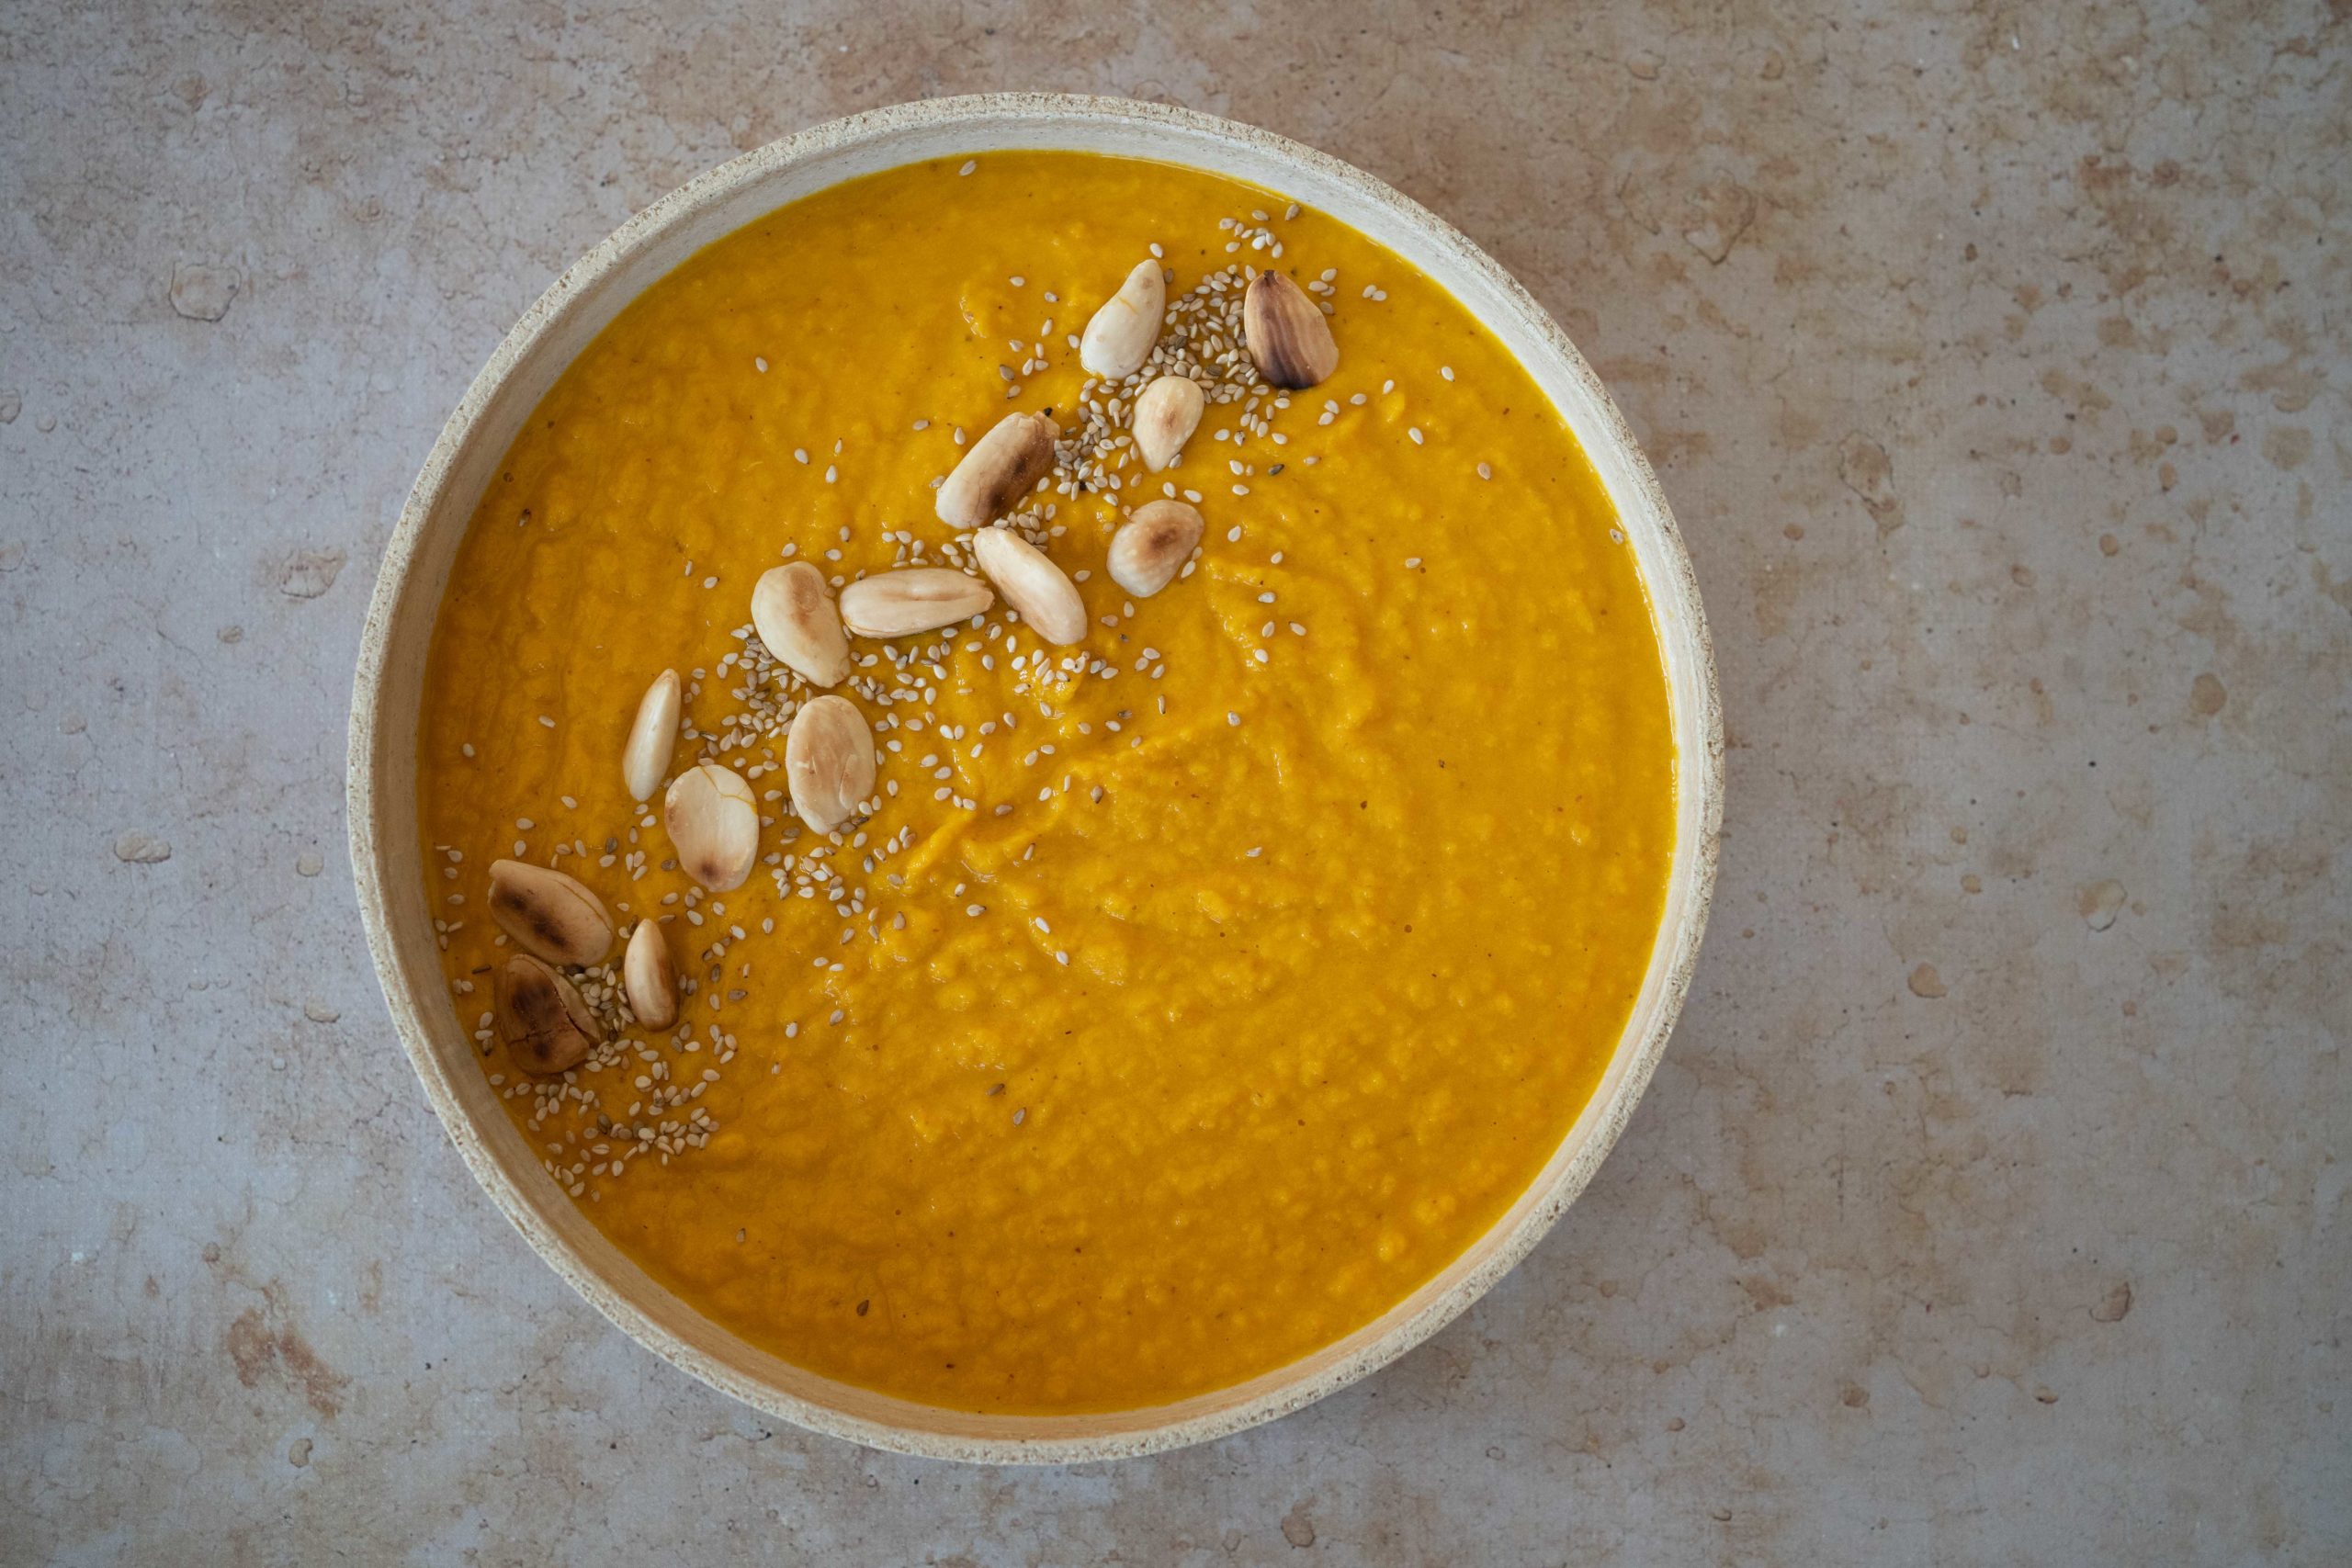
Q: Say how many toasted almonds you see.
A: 14